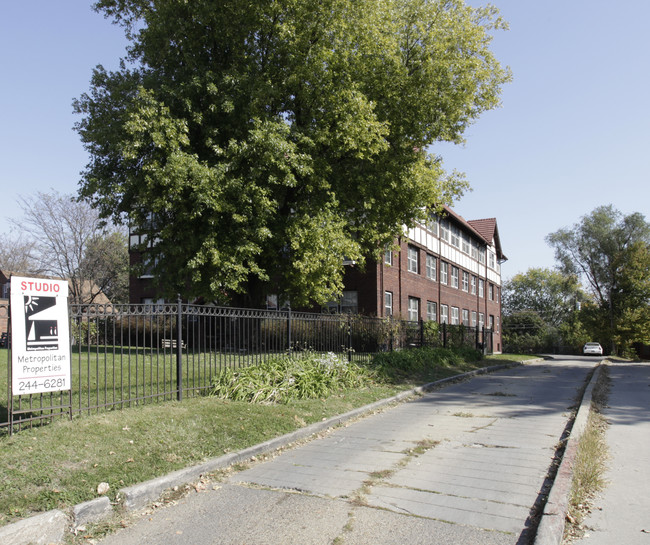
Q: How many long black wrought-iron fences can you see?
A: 1